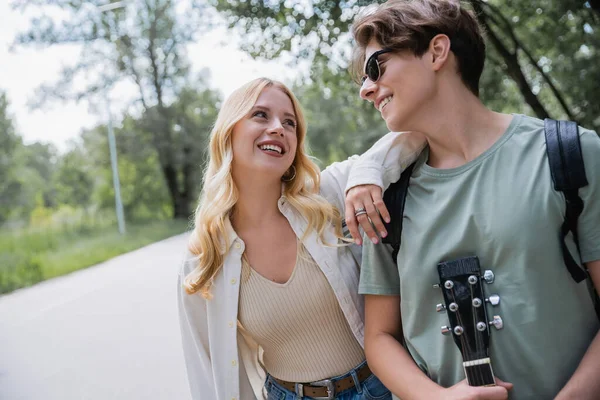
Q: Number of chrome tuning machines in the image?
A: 6